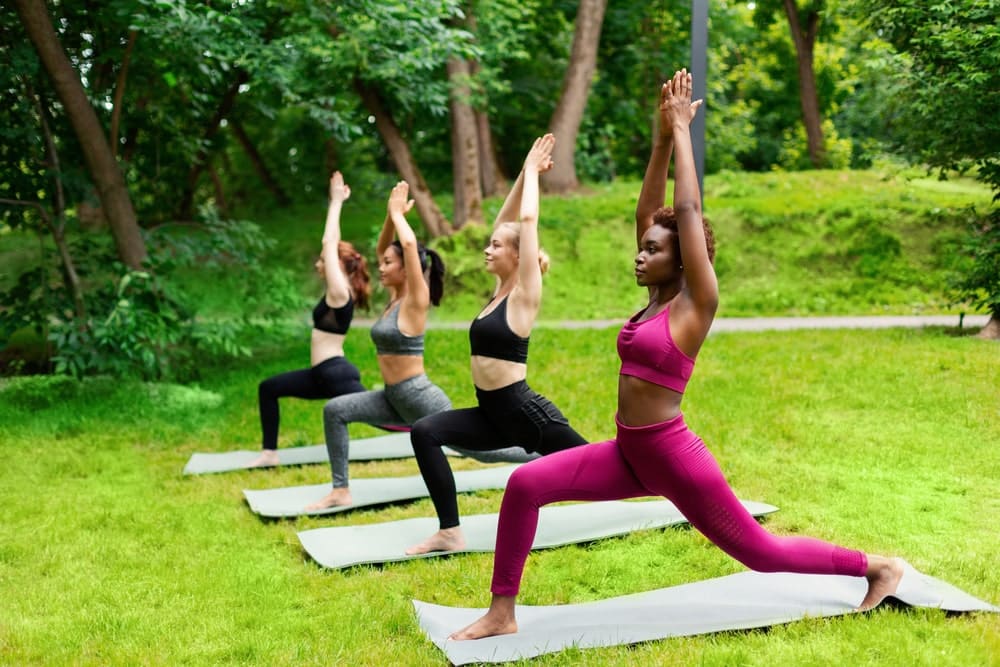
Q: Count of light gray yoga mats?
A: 4